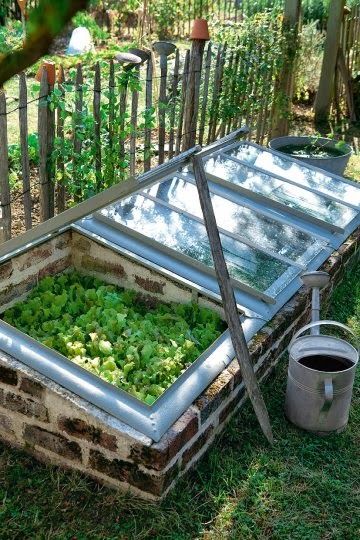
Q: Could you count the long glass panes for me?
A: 4